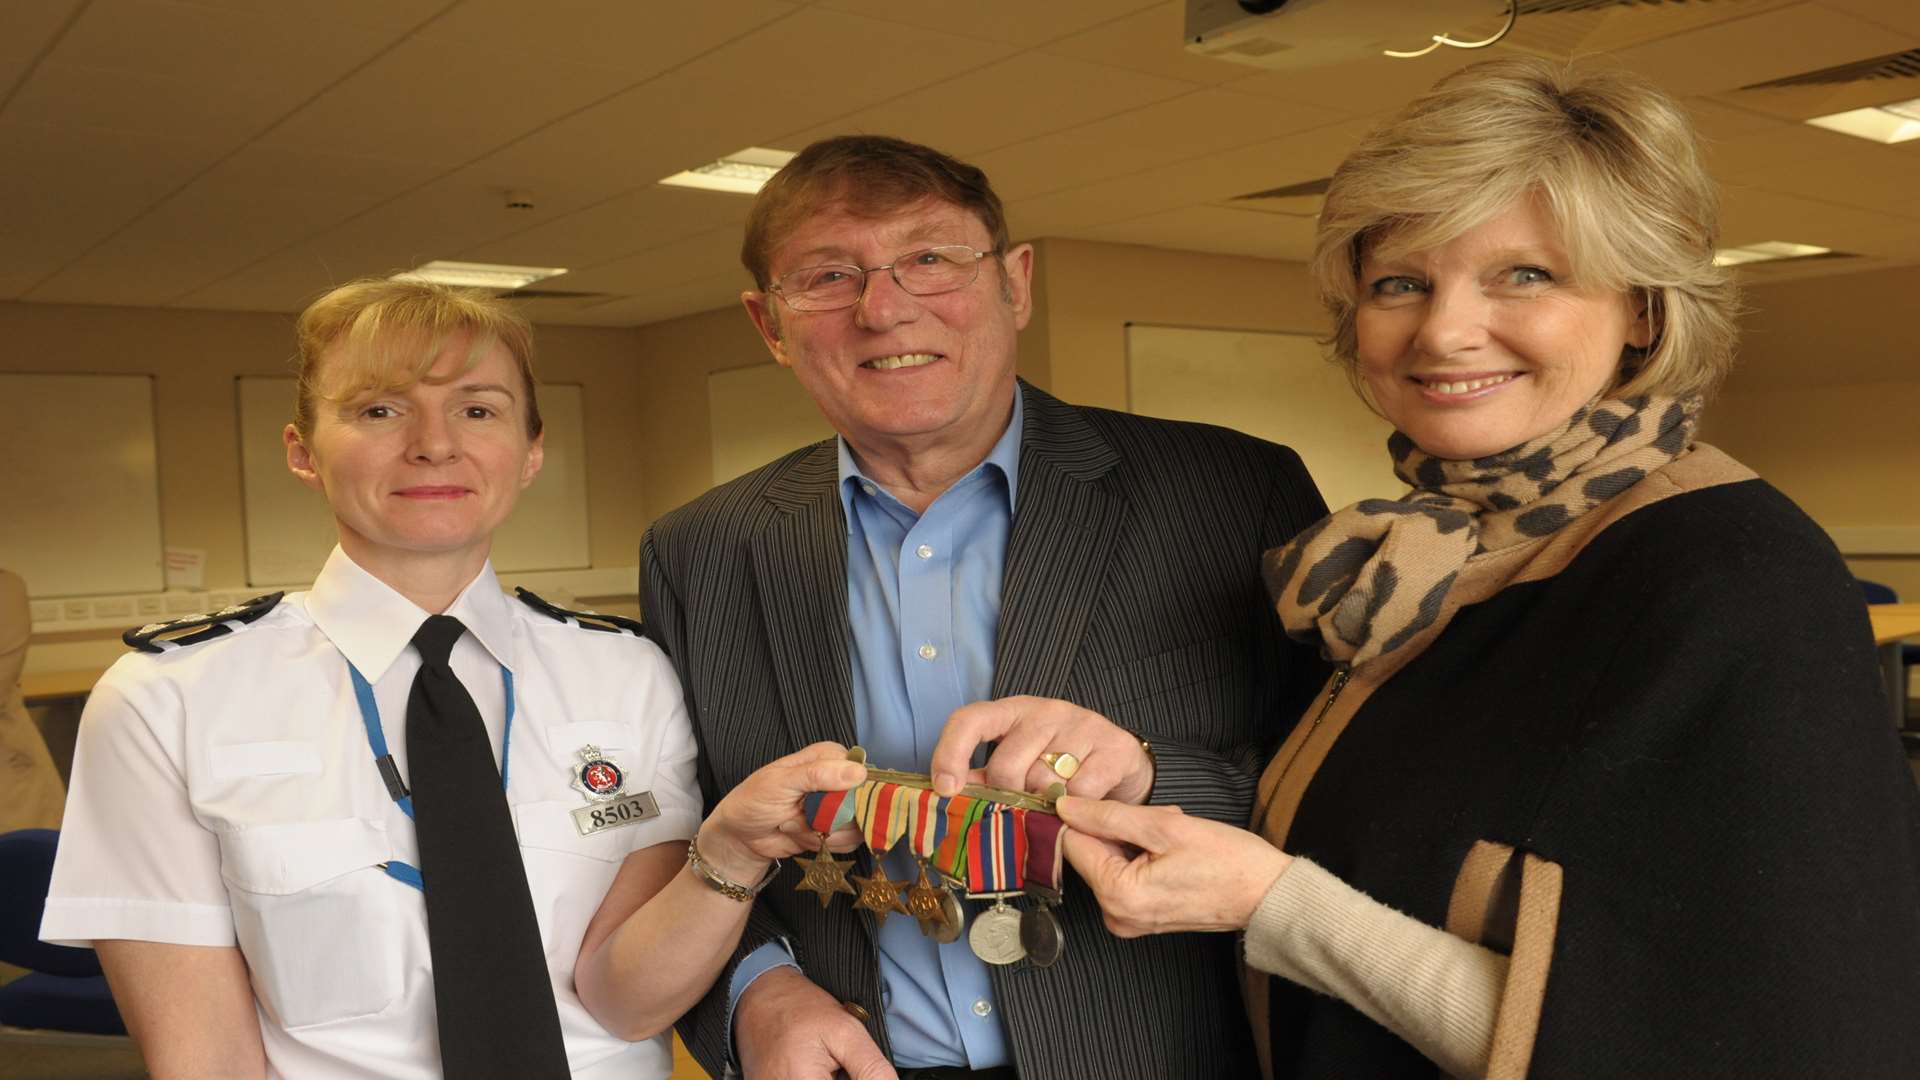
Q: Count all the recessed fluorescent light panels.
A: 4